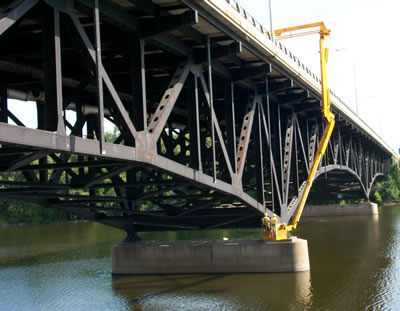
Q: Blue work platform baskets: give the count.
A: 0